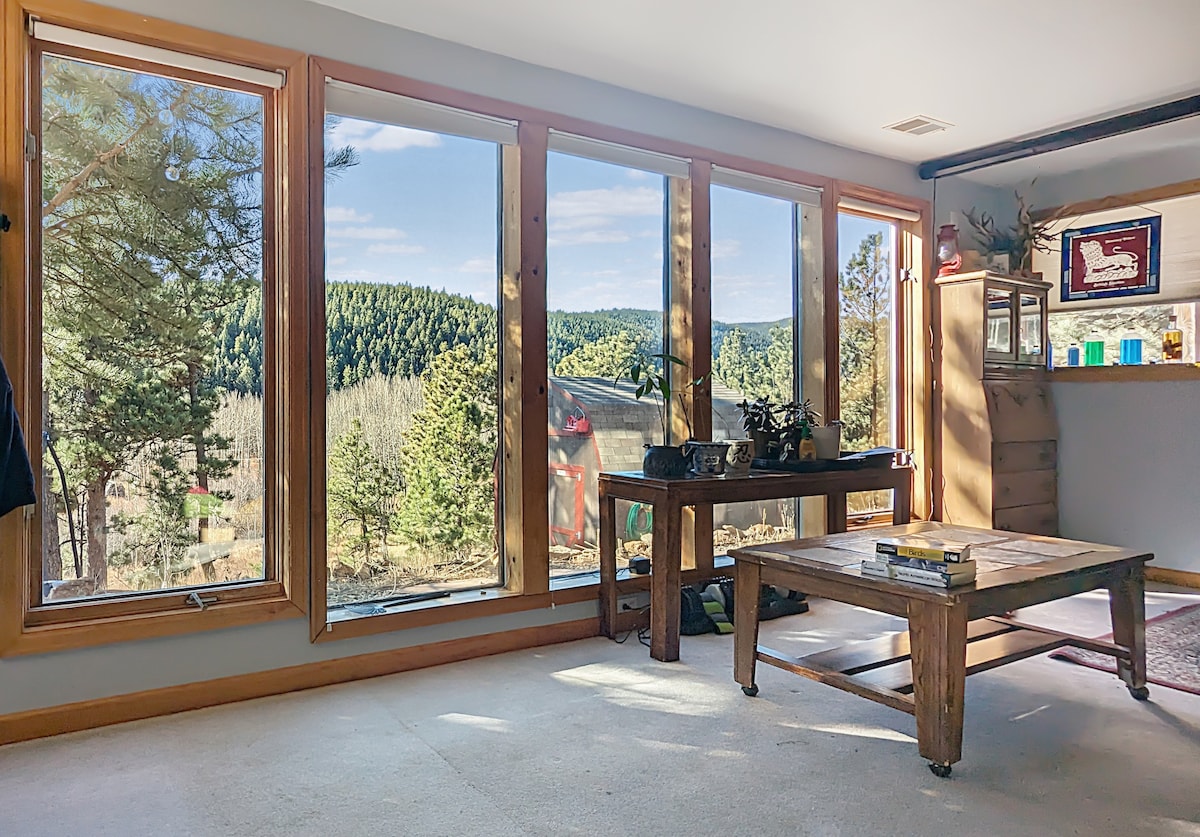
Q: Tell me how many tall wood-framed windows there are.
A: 5